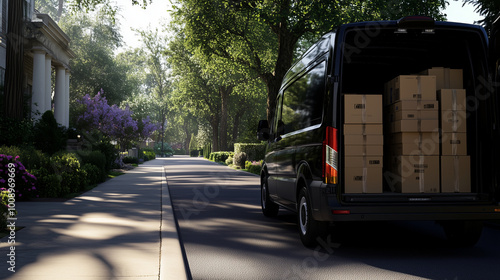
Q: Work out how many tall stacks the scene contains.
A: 3